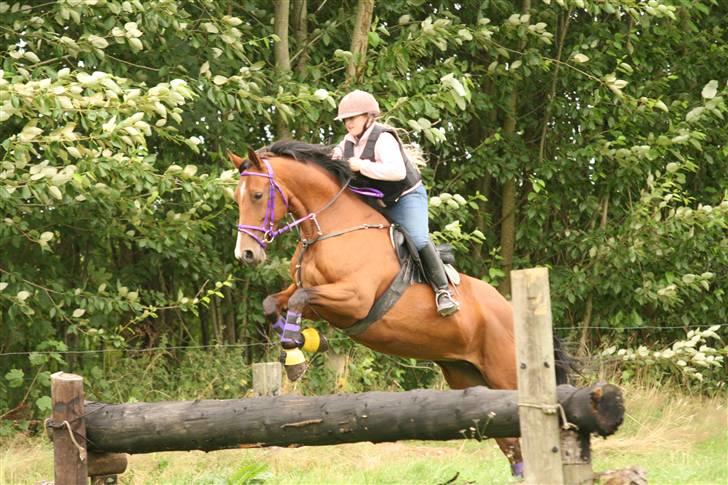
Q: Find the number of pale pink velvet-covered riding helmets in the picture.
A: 1